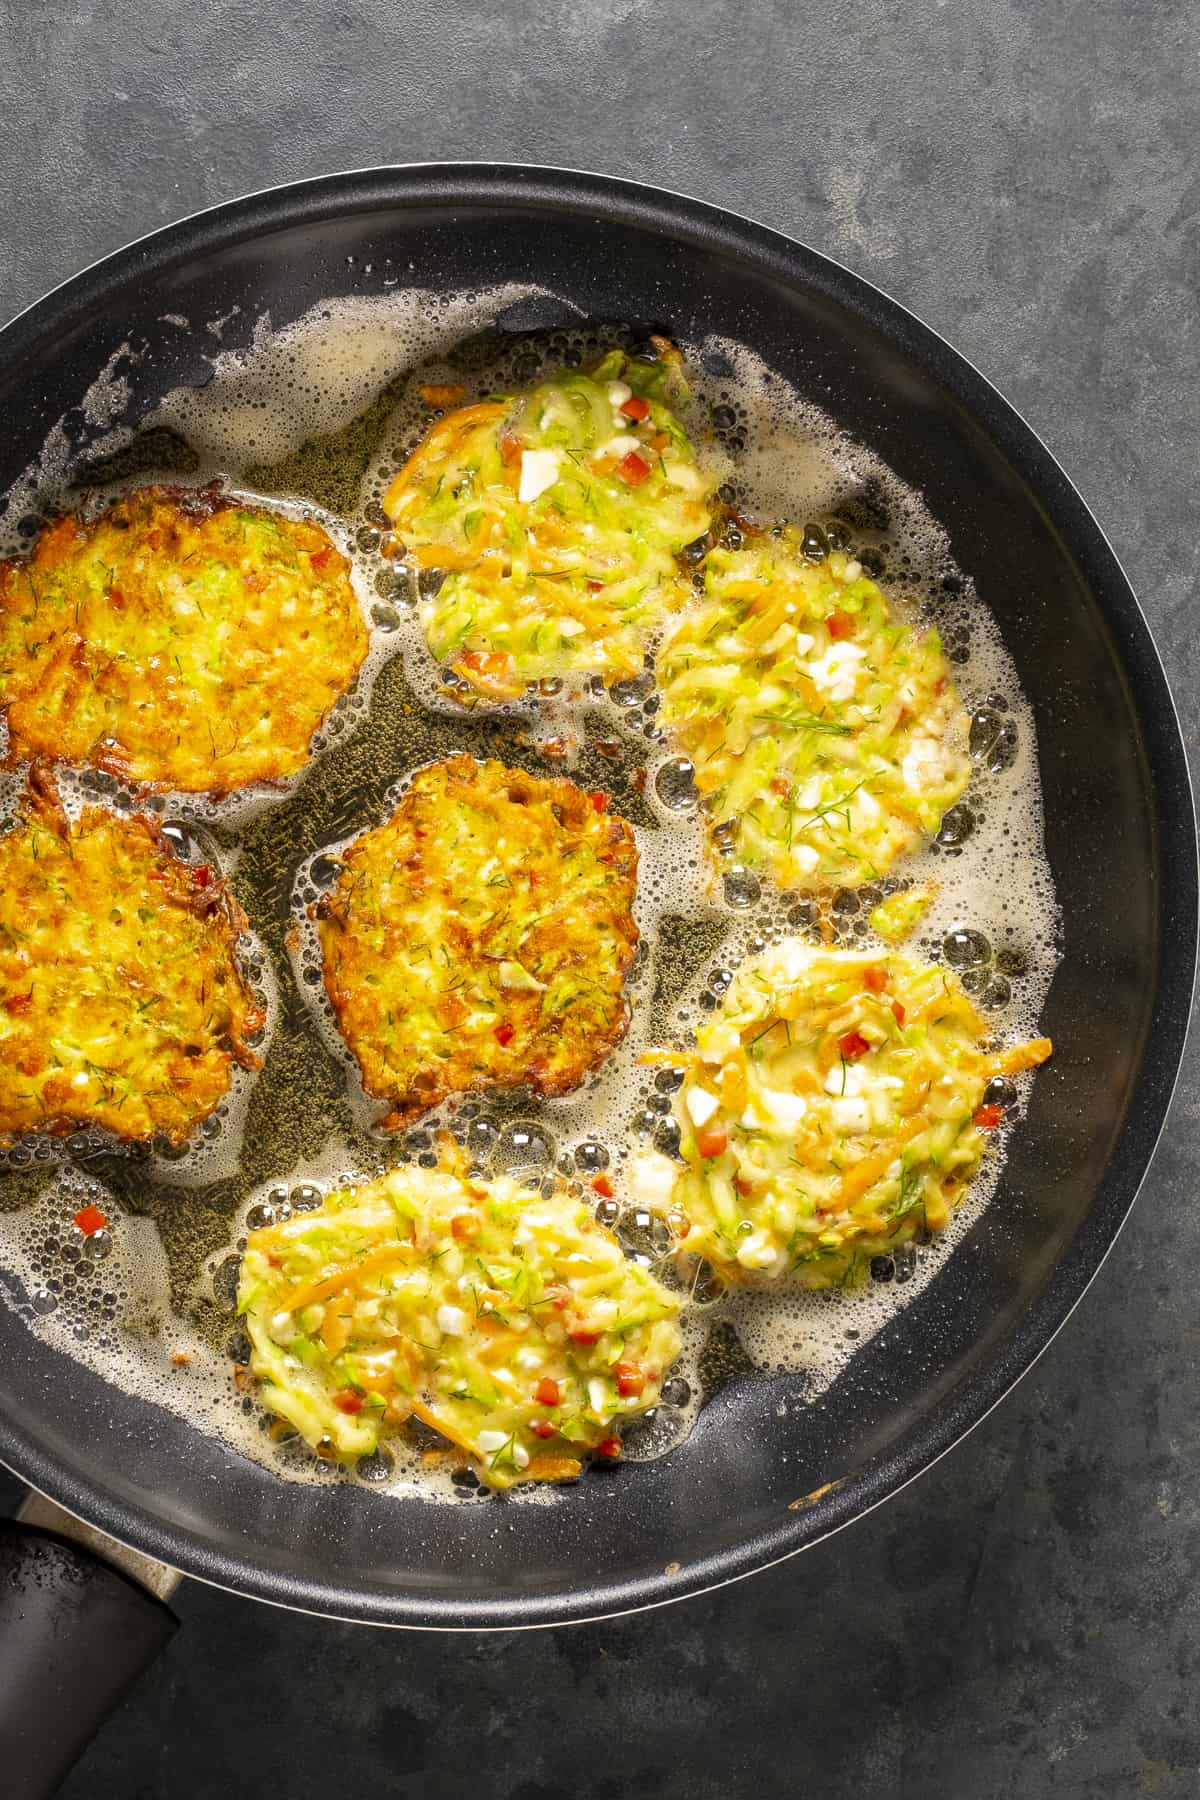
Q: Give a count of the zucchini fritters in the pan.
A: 7